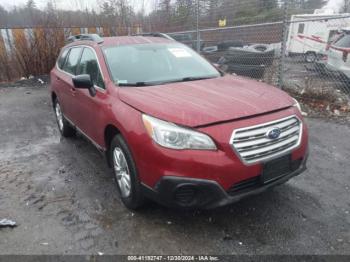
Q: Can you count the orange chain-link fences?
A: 0